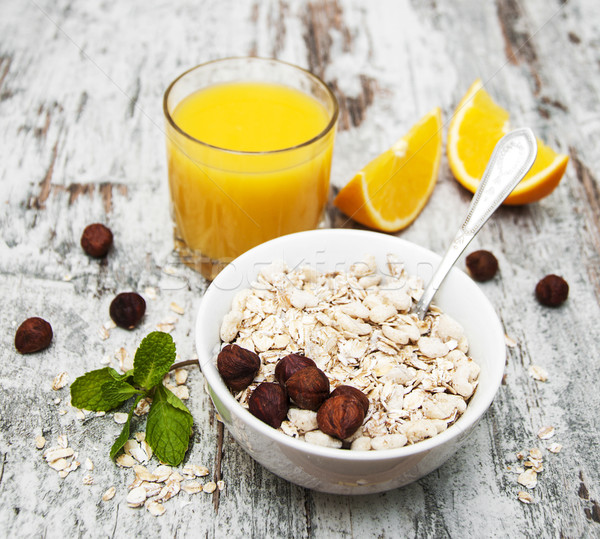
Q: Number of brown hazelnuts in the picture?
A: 11